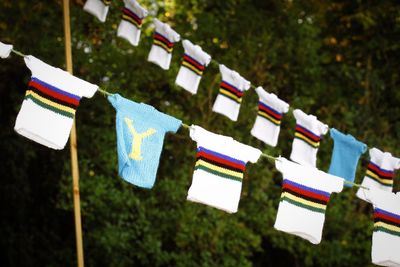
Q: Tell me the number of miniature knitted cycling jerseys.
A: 15